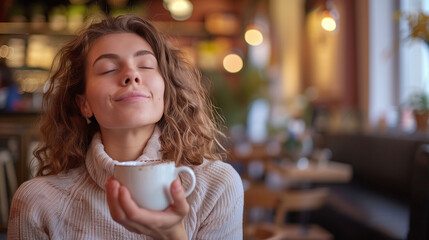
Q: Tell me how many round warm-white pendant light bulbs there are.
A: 4